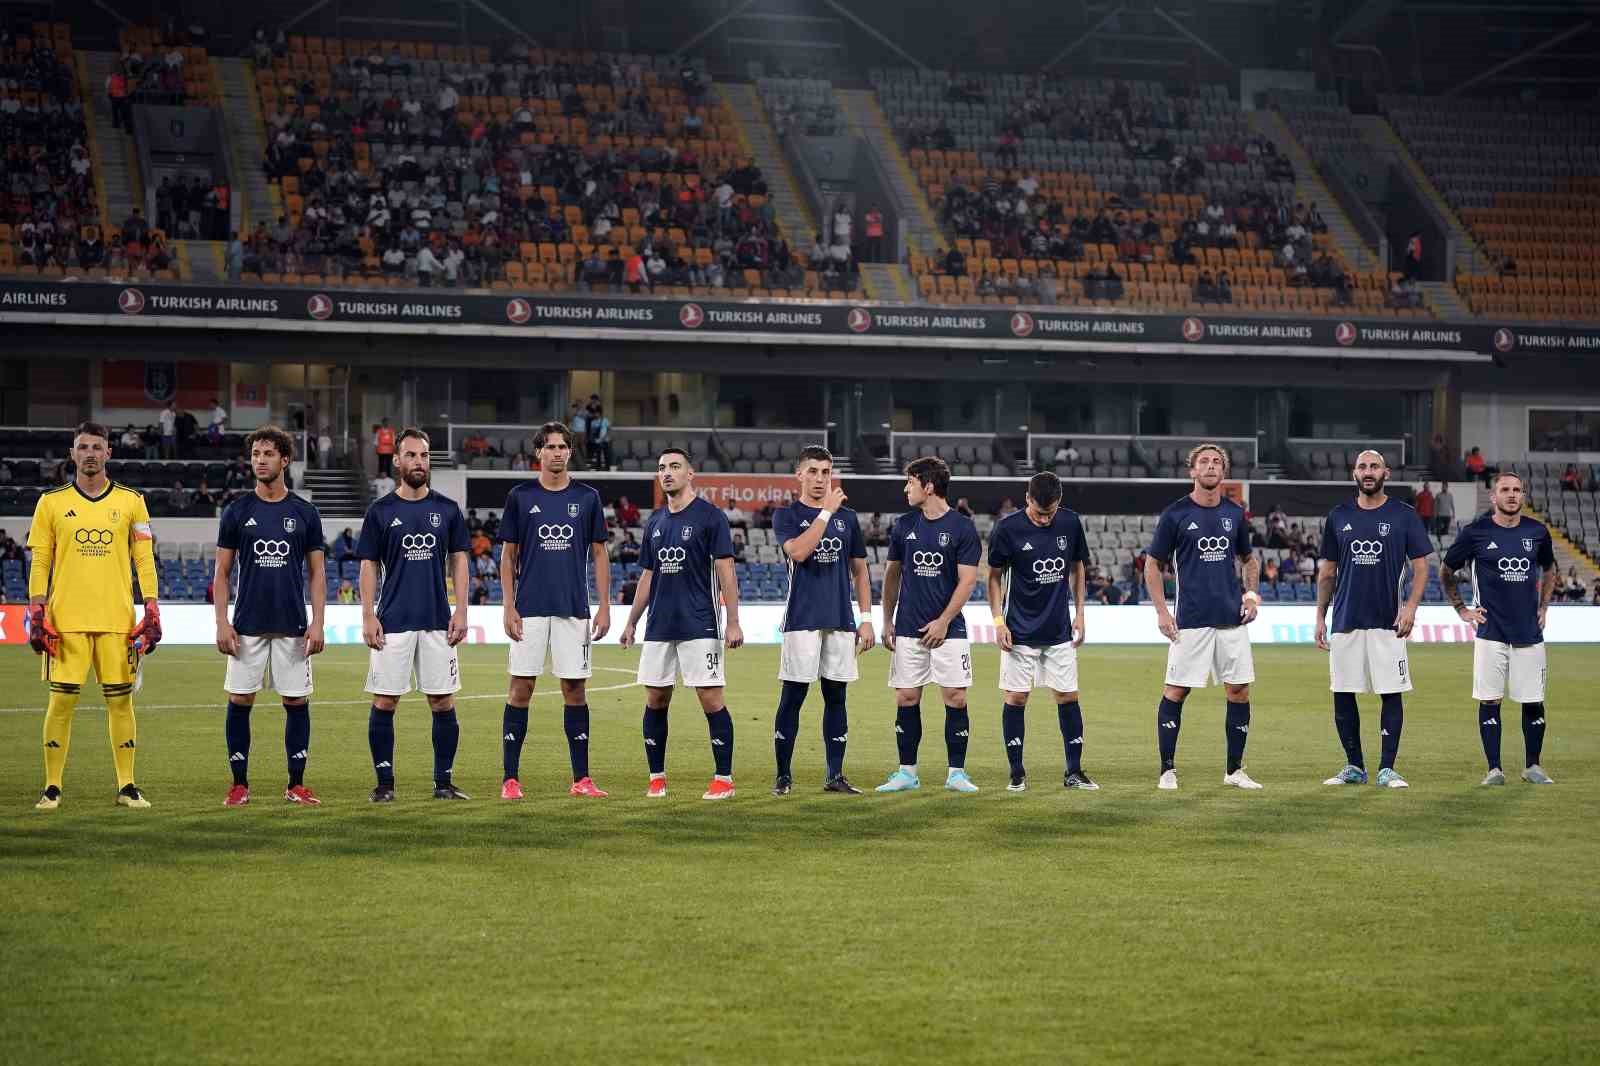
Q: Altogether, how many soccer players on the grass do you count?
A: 11